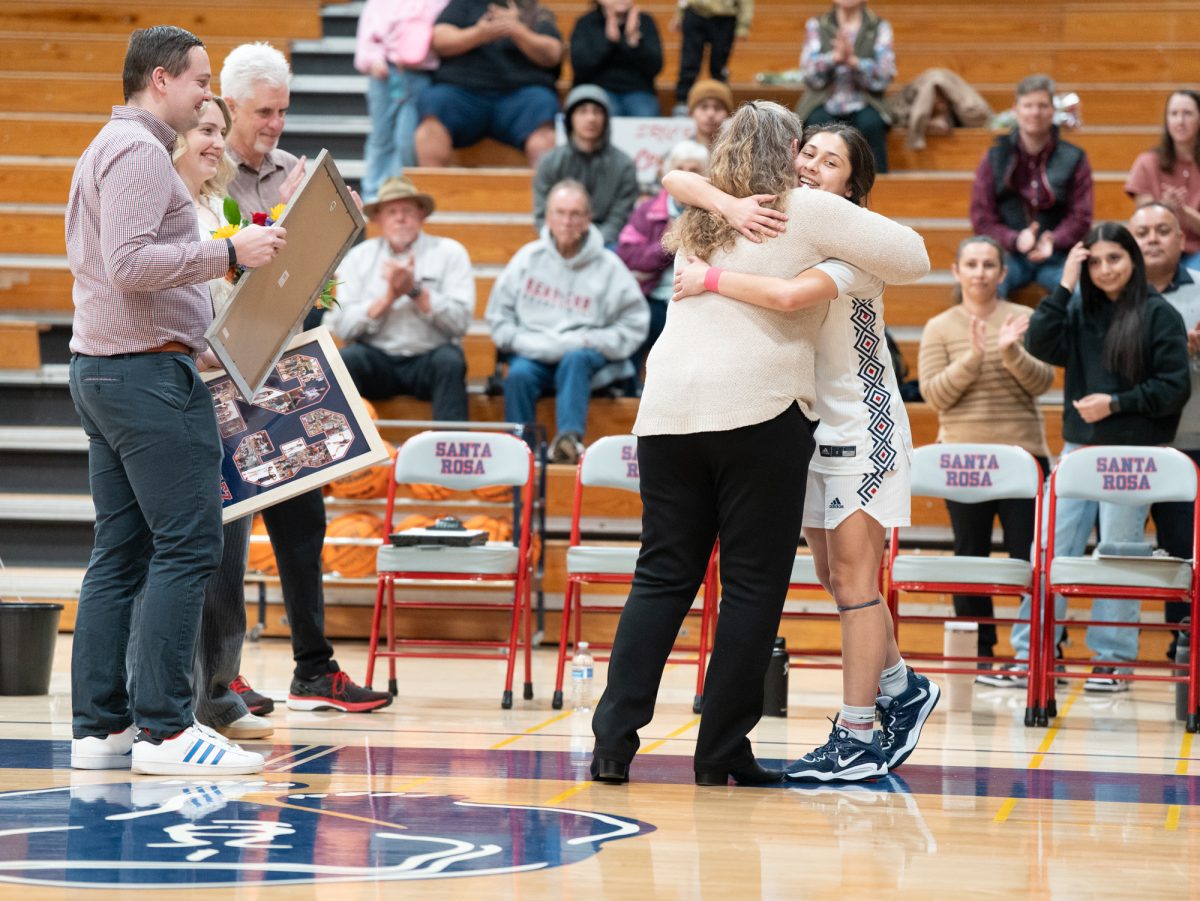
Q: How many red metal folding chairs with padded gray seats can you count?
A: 5